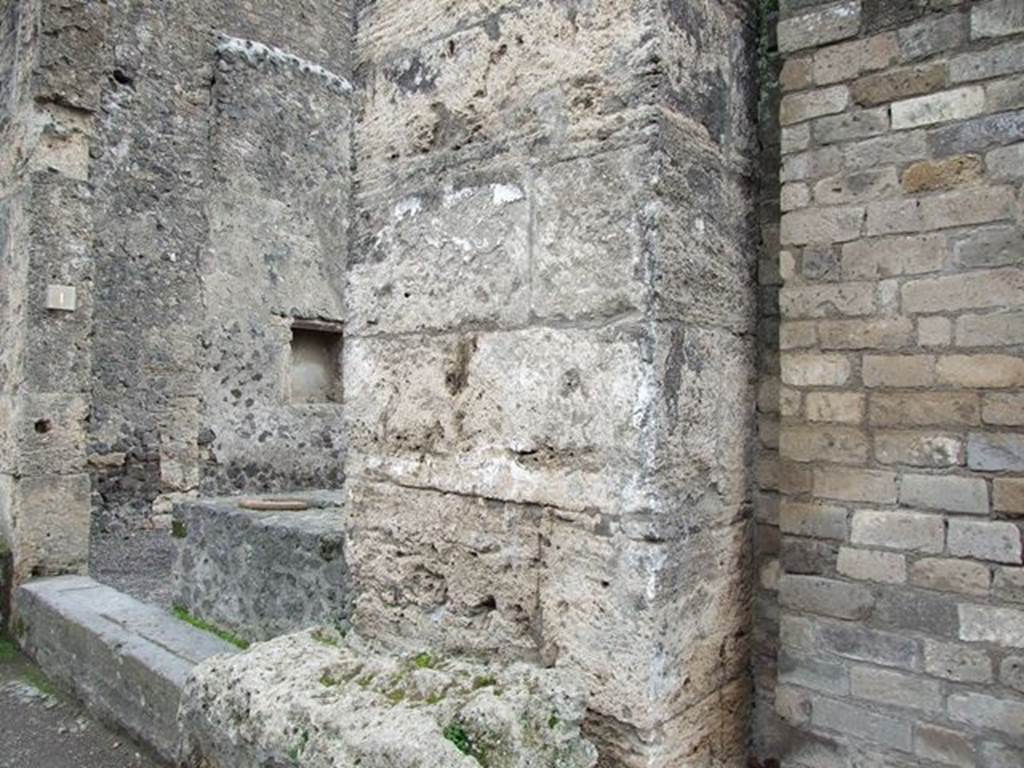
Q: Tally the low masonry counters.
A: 1